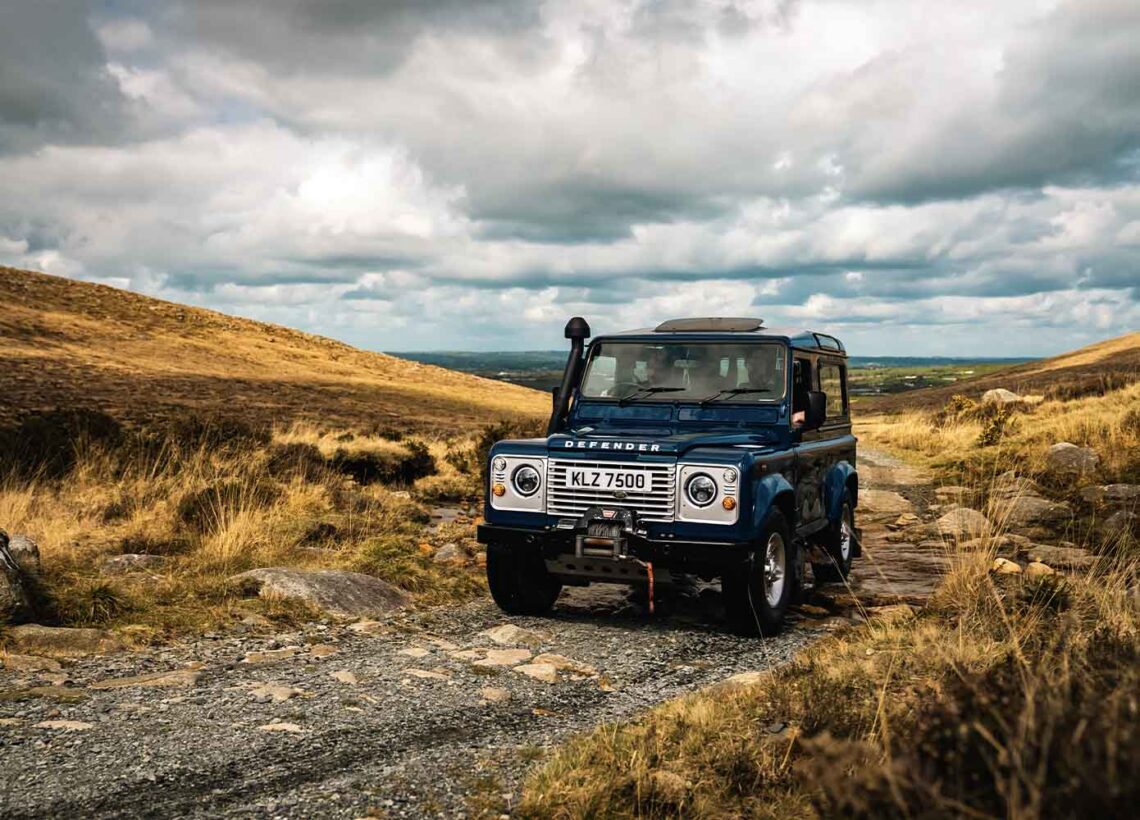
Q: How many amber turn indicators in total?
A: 2